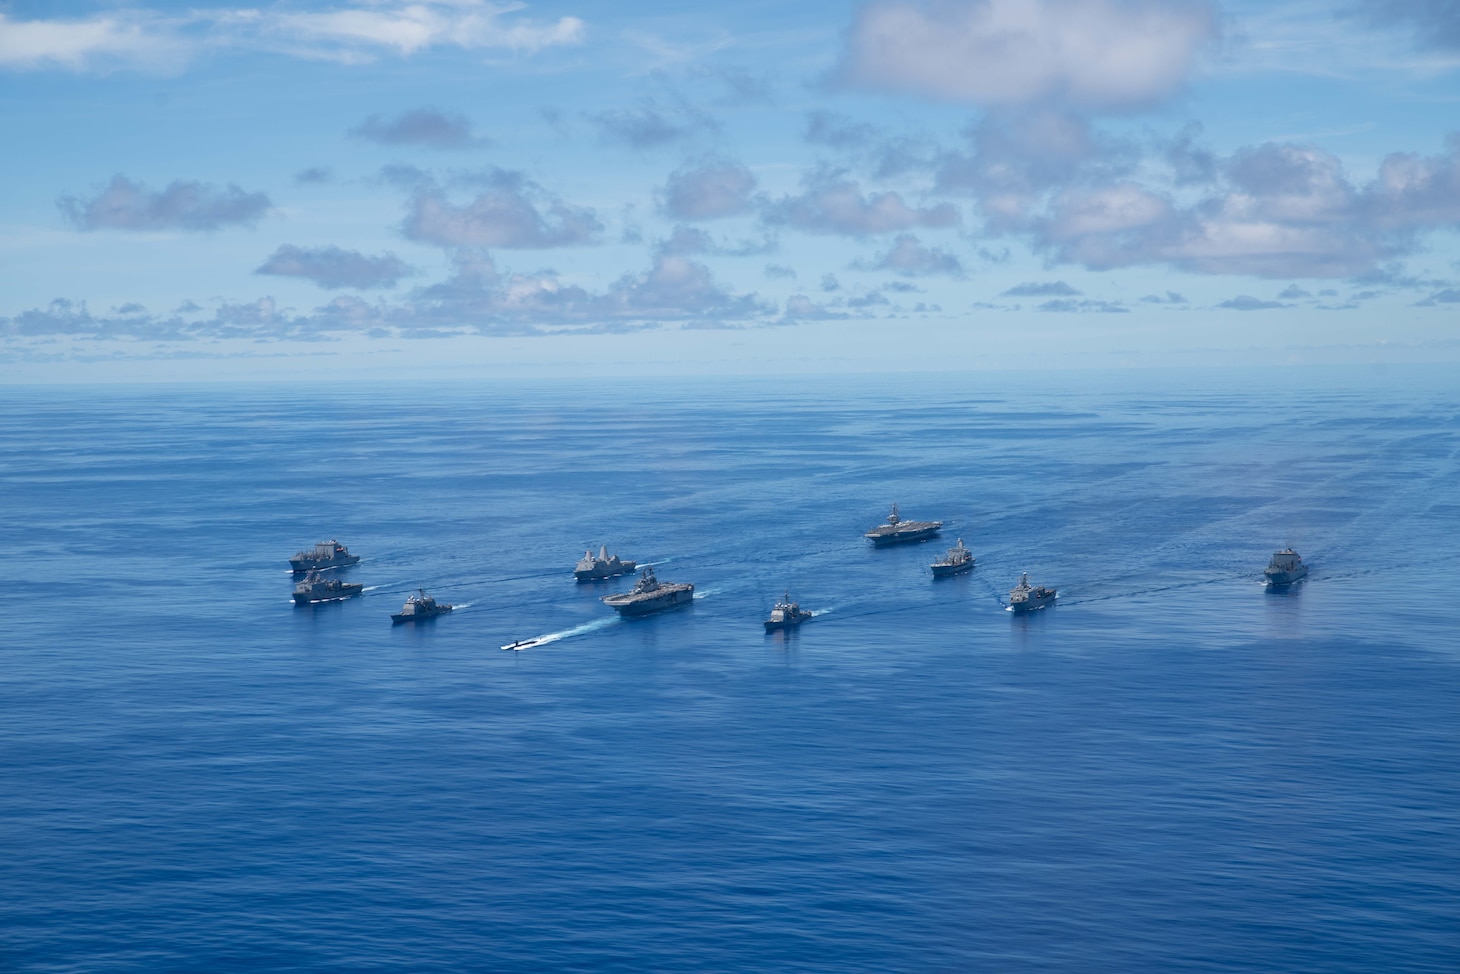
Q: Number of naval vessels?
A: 11